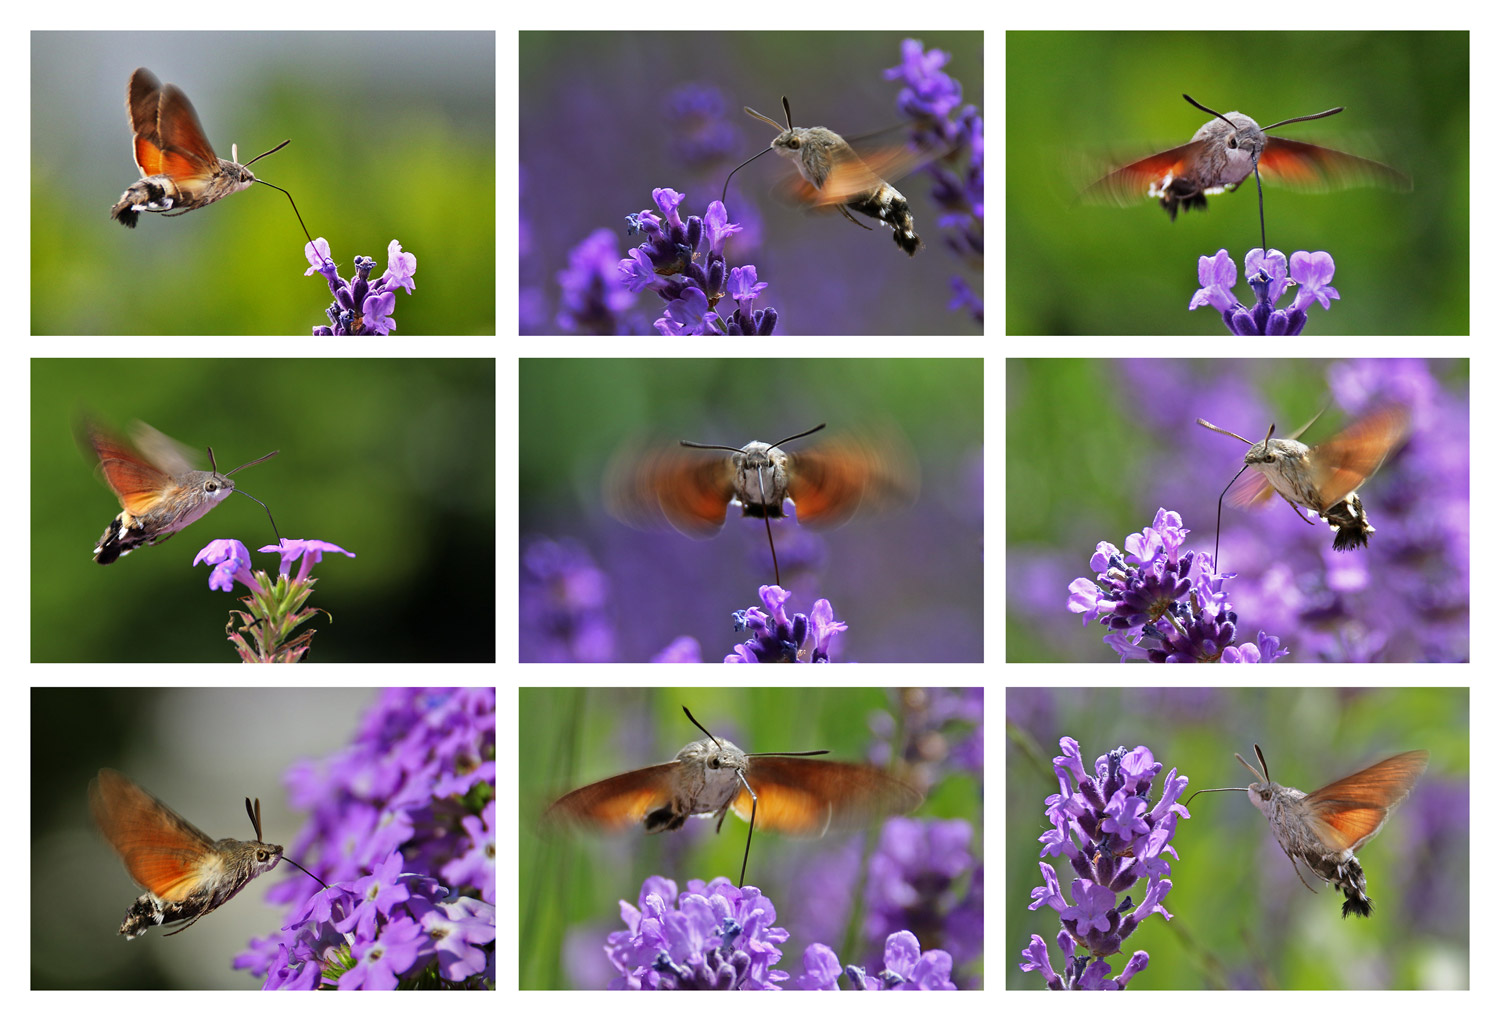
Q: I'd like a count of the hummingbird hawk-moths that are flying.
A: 9